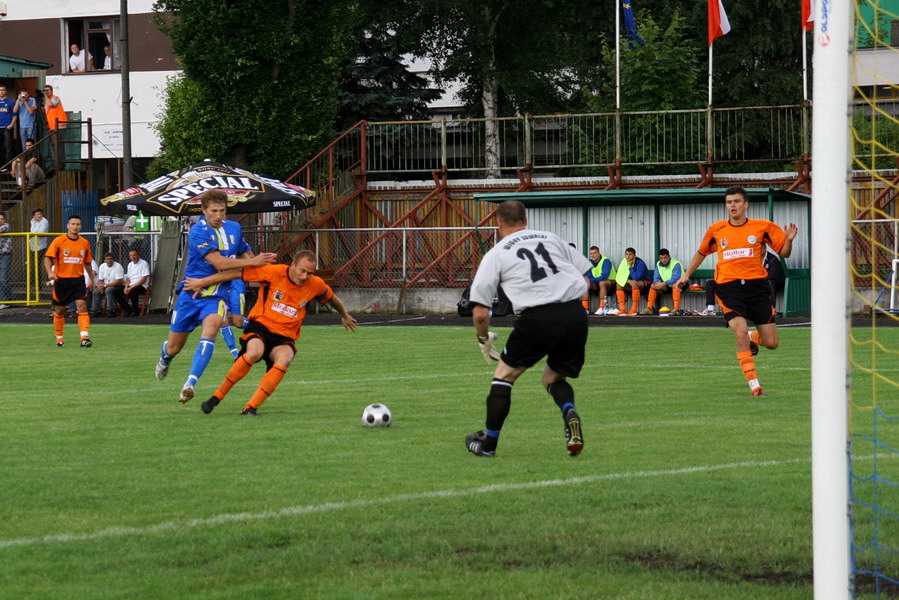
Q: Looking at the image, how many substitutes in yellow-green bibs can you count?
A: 3